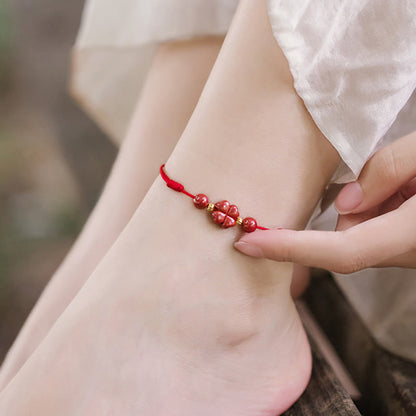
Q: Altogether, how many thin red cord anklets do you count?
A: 1